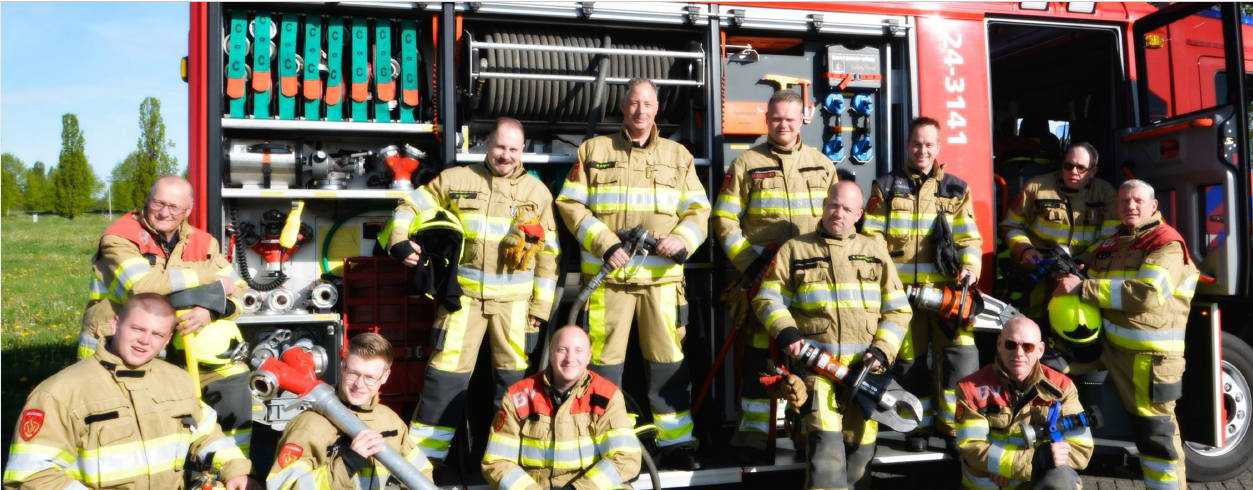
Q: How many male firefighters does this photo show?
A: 12